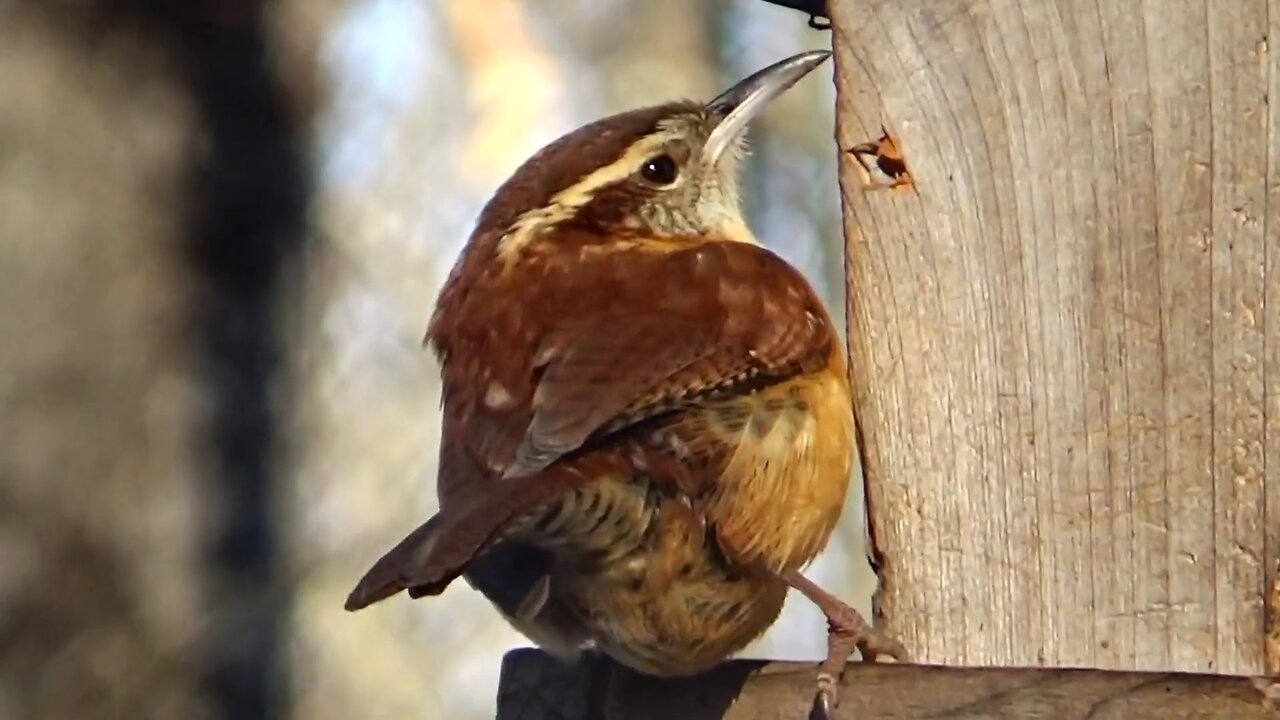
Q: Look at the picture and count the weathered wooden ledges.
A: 1